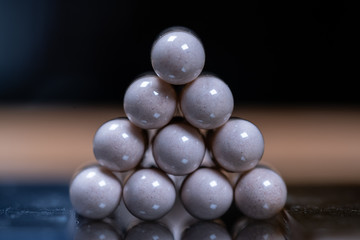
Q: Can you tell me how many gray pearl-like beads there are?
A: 10